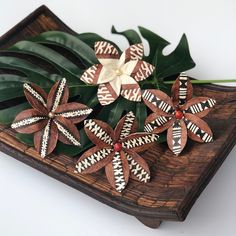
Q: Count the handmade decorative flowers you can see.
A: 4